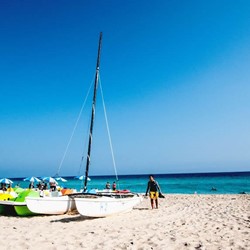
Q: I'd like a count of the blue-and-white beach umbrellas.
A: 5